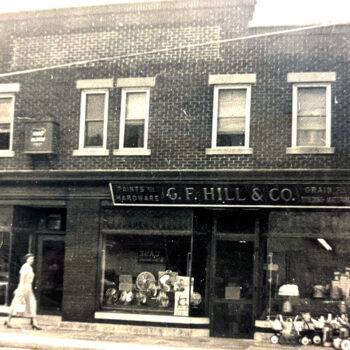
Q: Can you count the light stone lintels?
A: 5